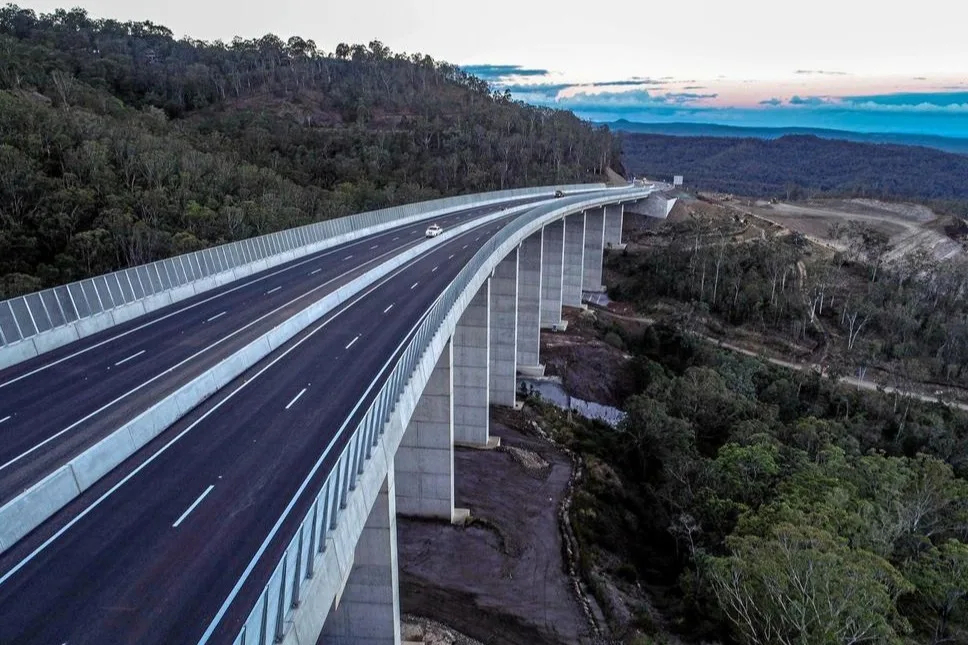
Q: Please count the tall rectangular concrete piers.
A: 9